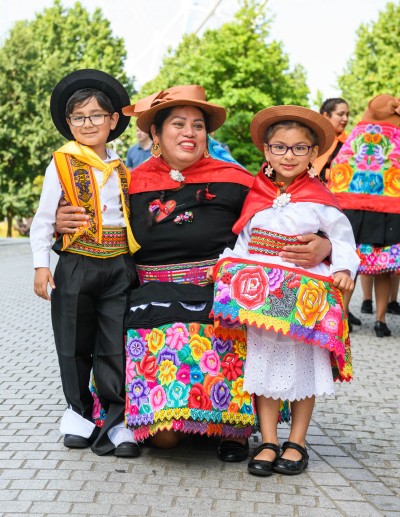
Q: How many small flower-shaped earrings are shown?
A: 2